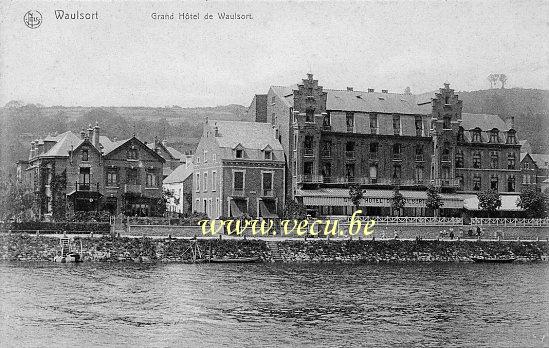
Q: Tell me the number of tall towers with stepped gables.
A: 2